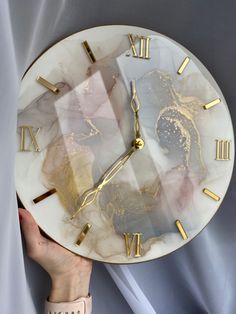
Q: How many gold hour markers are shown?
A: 12